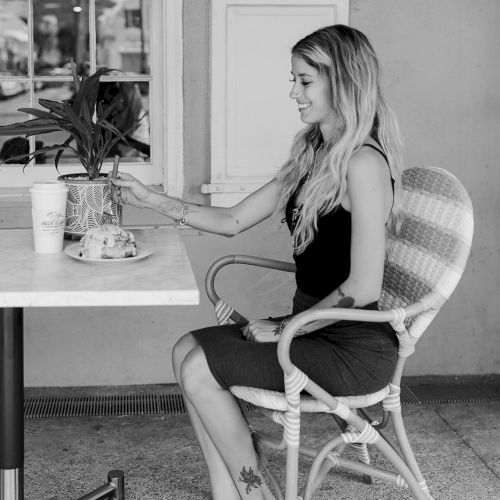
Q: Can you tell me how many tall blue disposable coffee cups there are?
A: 0